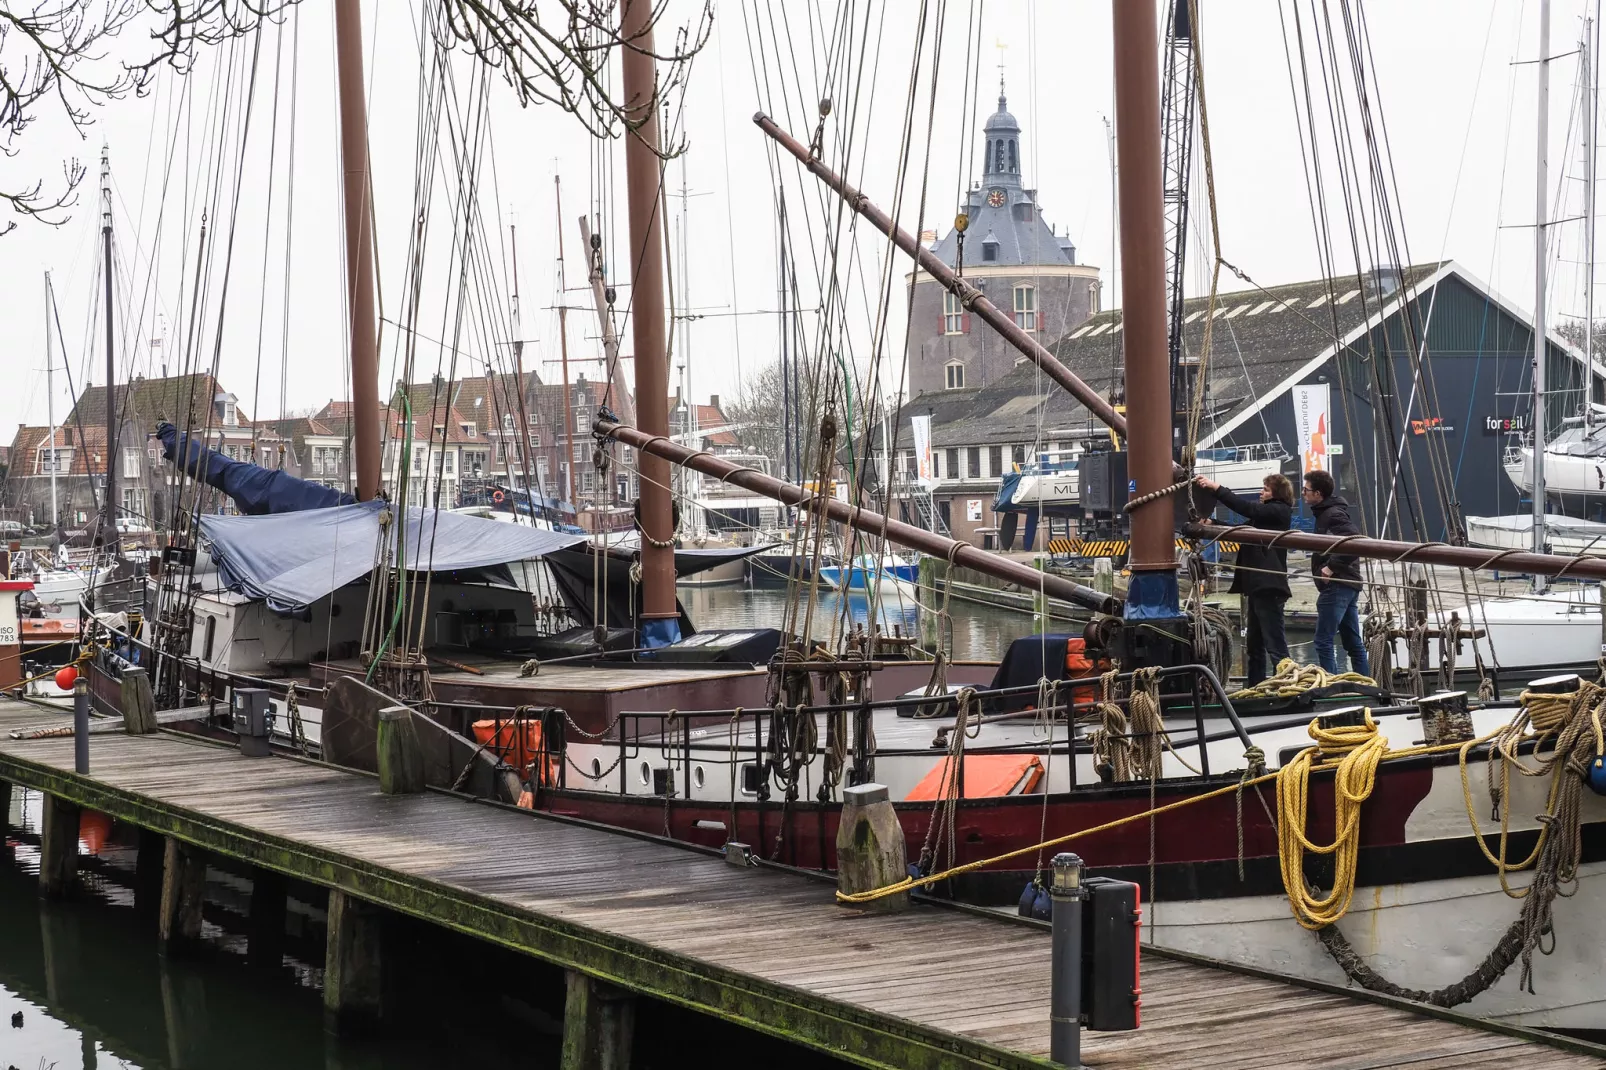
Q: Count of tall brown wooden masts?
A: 3